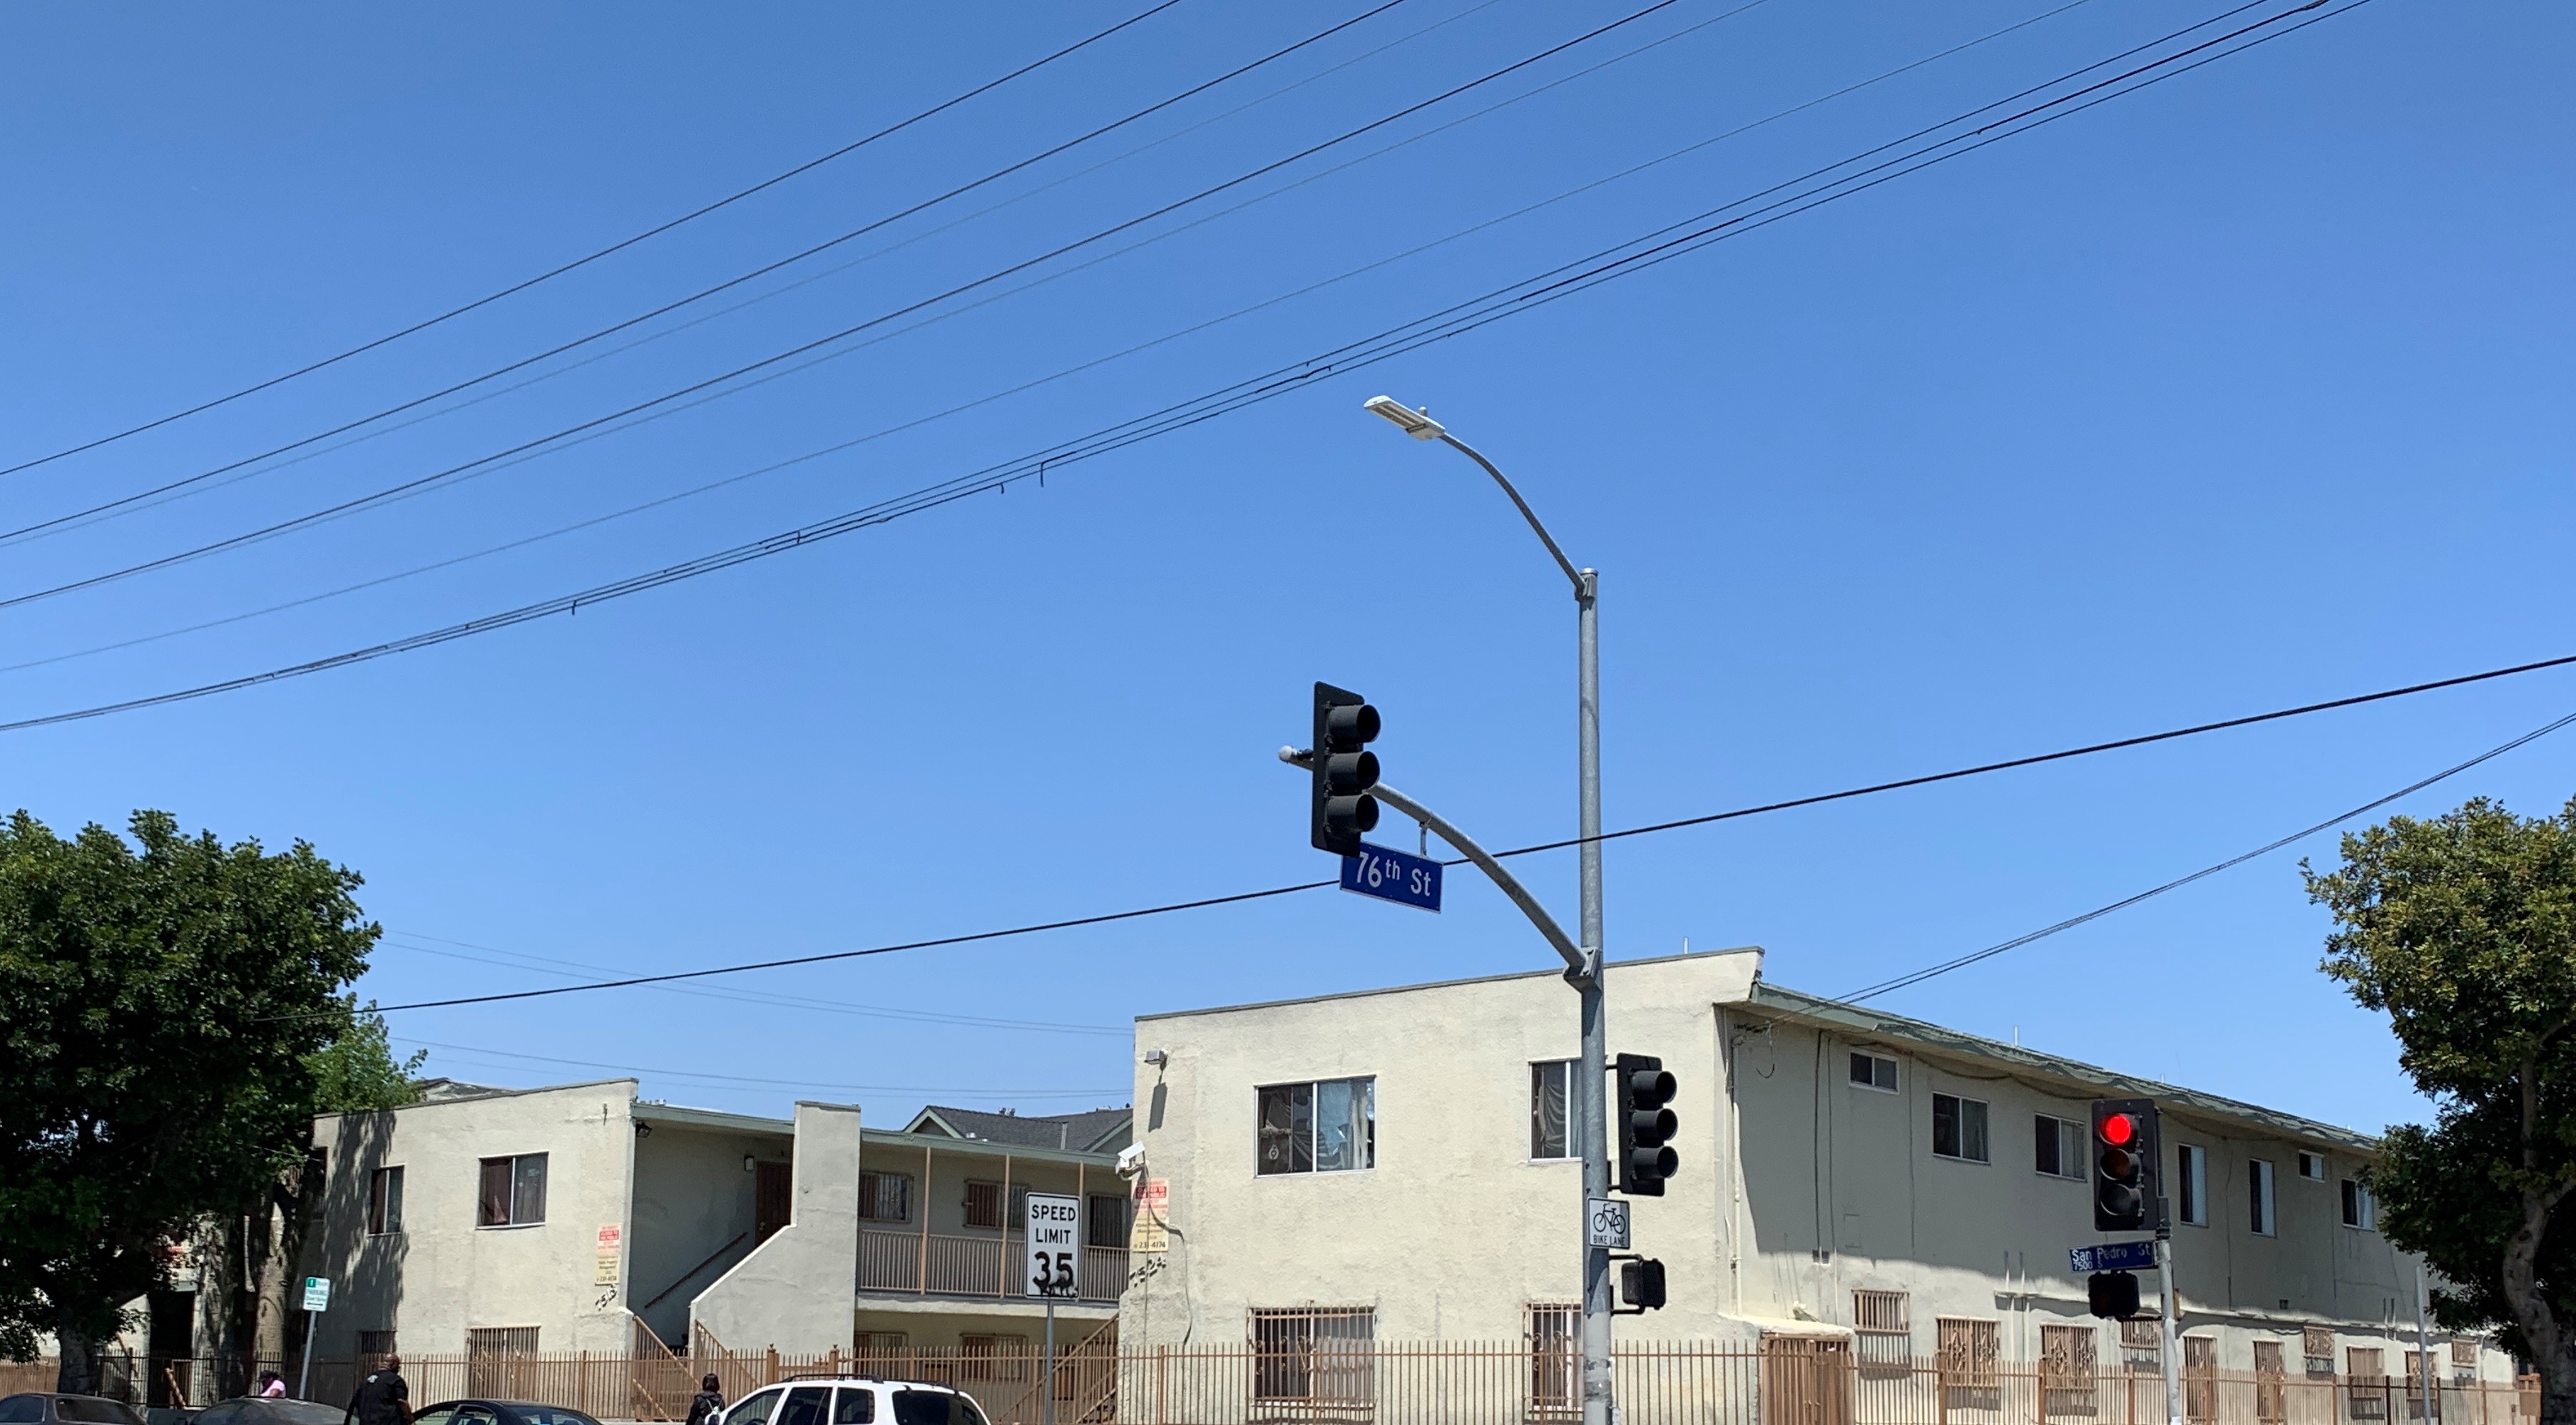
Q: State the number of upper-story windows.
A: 14